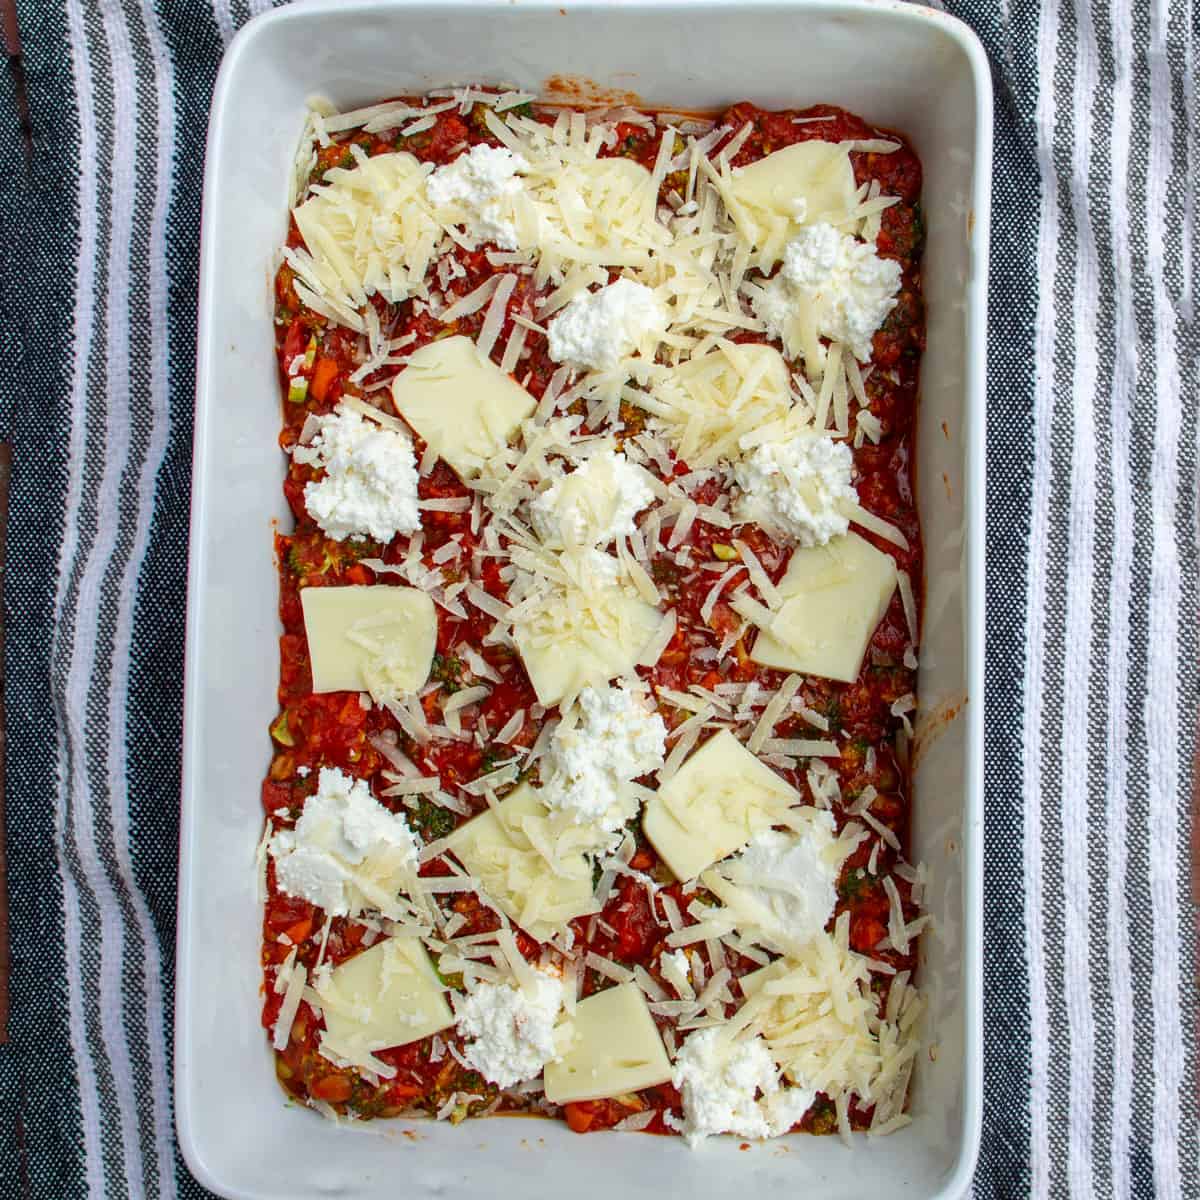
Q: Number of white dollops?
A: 11